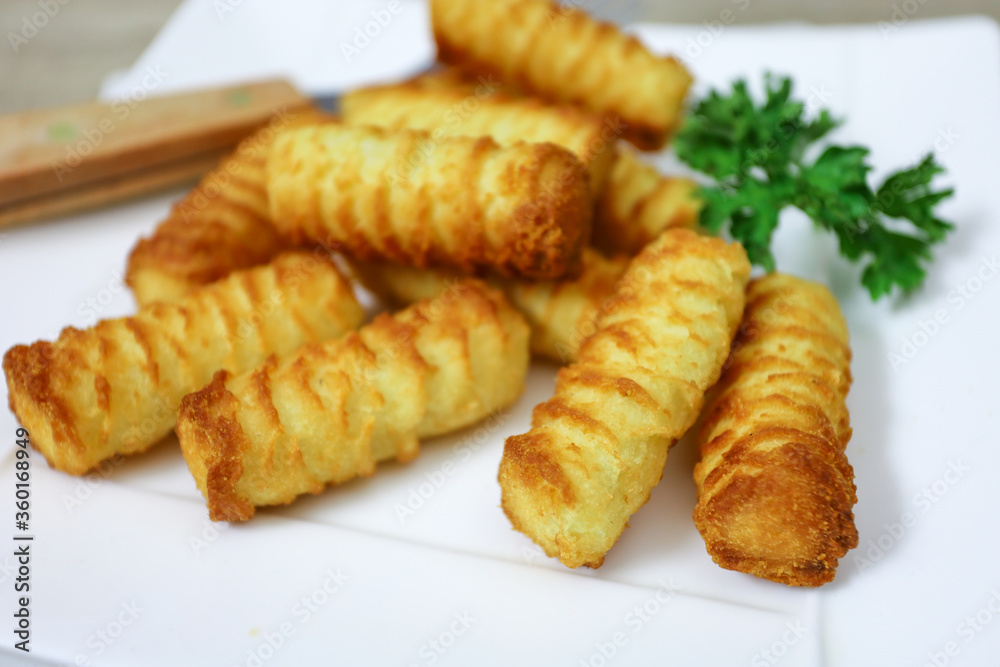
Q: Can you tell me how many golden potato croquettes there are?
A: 10